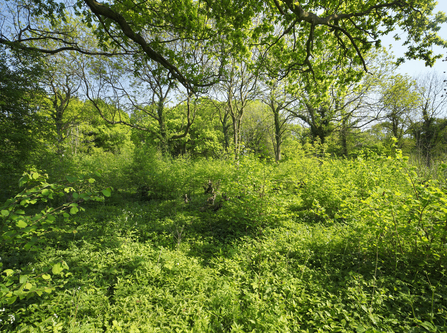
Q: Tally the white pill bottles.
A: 0